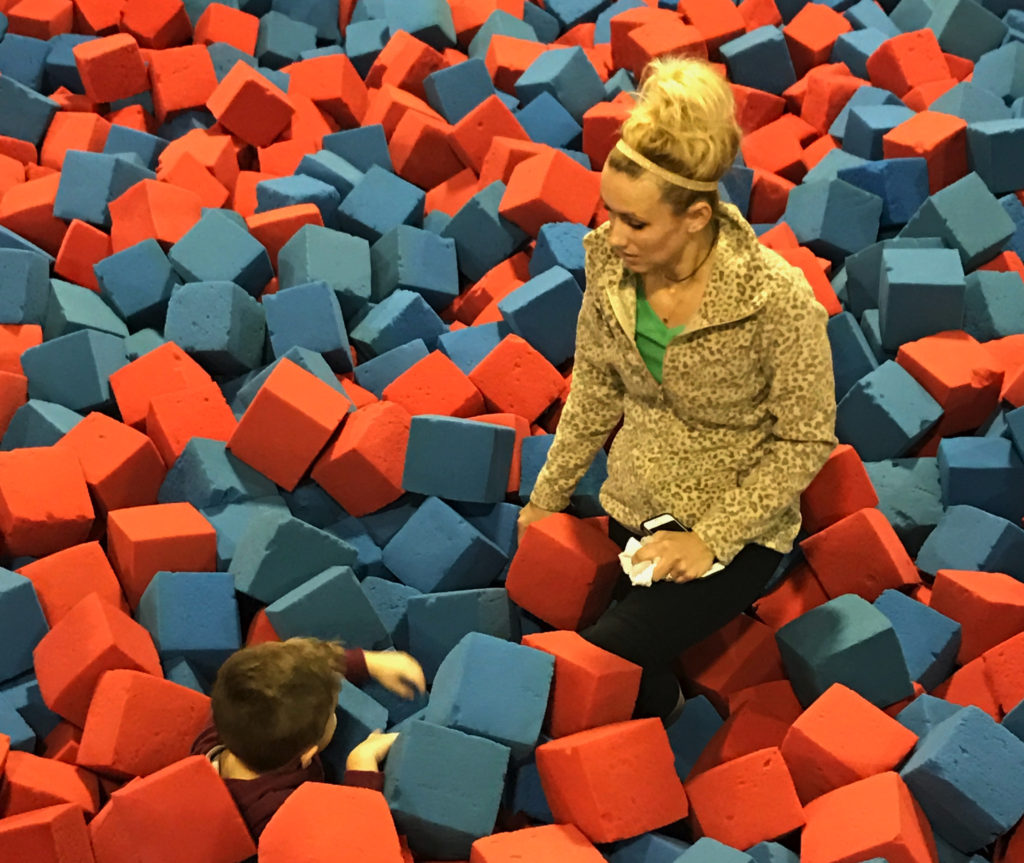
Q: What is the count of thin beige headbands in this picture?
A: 1